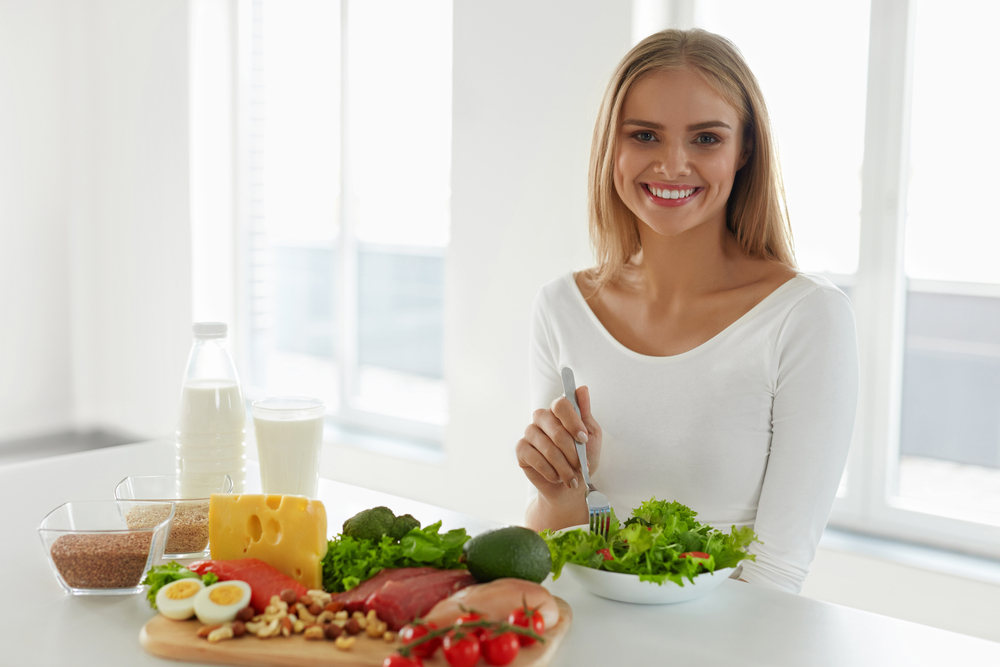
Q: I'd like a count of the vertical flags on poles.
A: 0